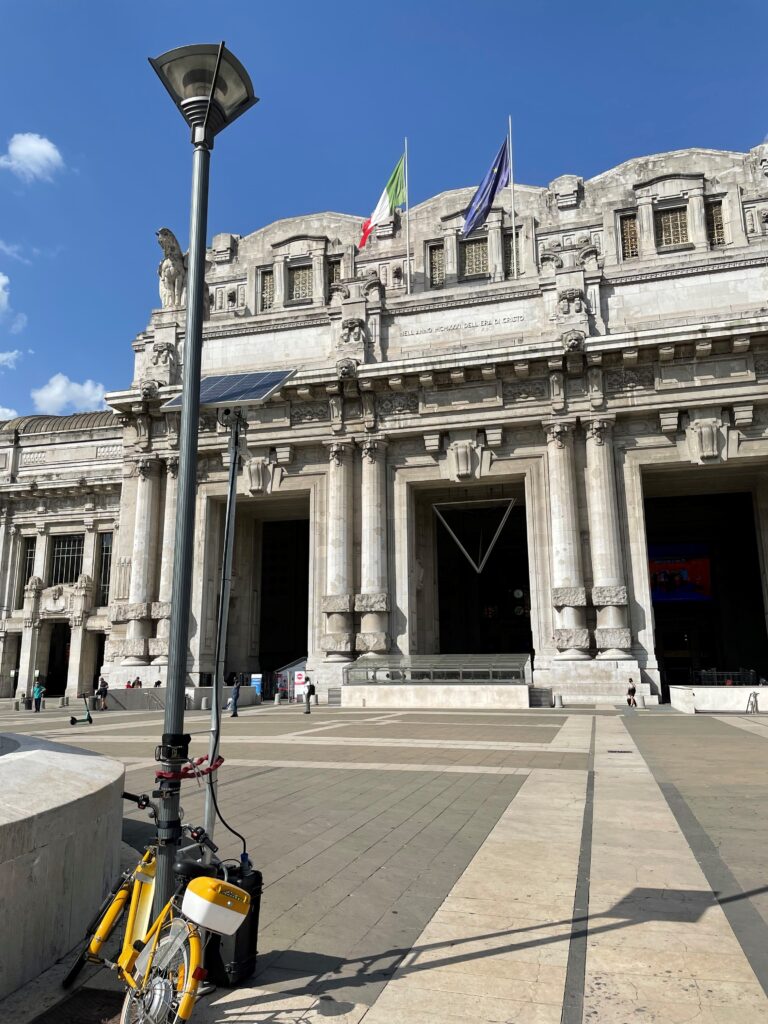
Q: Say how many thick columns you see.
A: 6